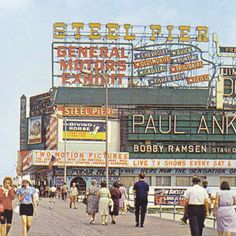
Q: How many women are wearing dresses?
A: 5